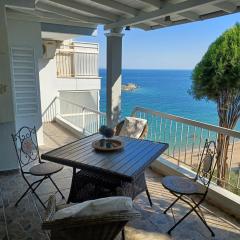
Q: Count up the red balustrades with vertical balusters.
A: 0